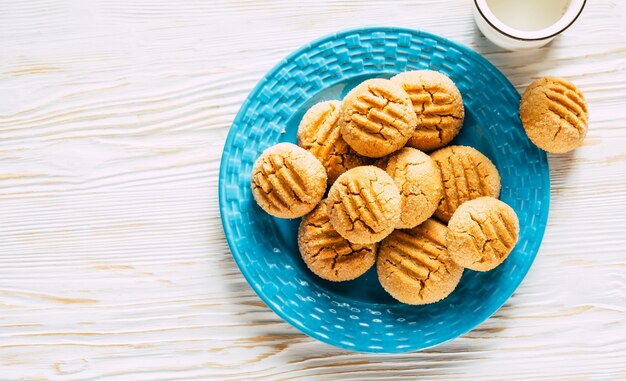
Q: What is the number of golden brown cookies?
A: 11